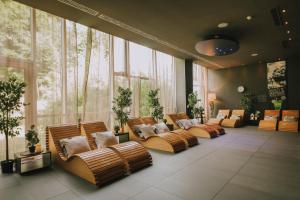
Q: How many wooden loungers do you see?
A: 10